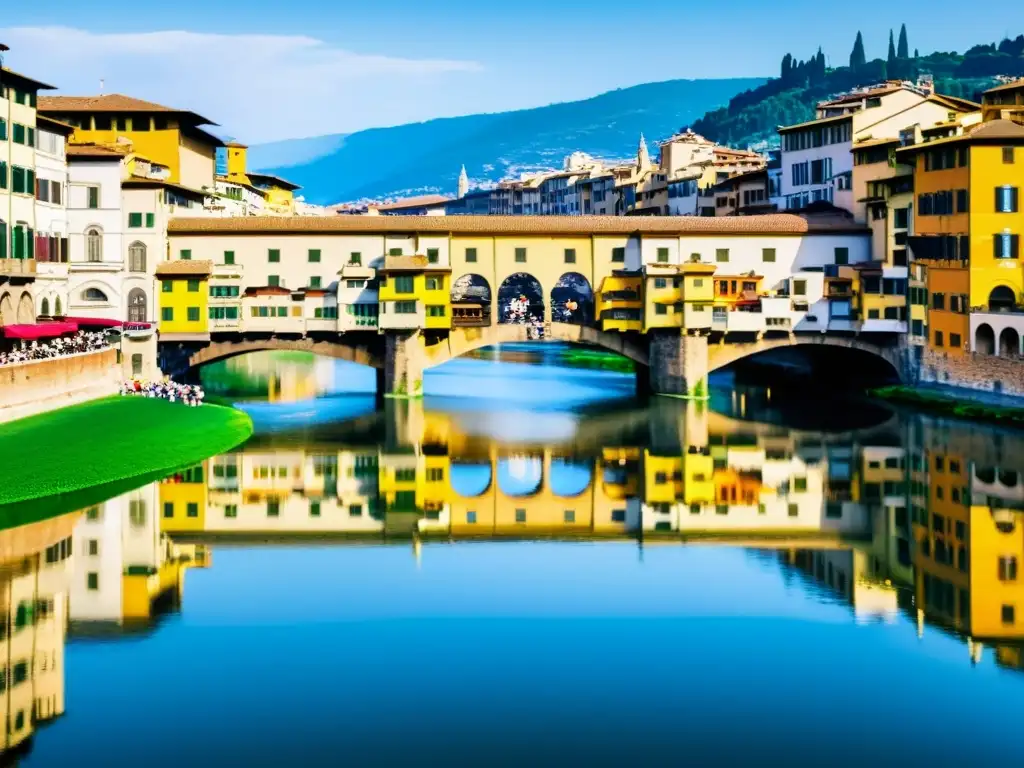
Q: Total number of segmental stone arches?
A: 3